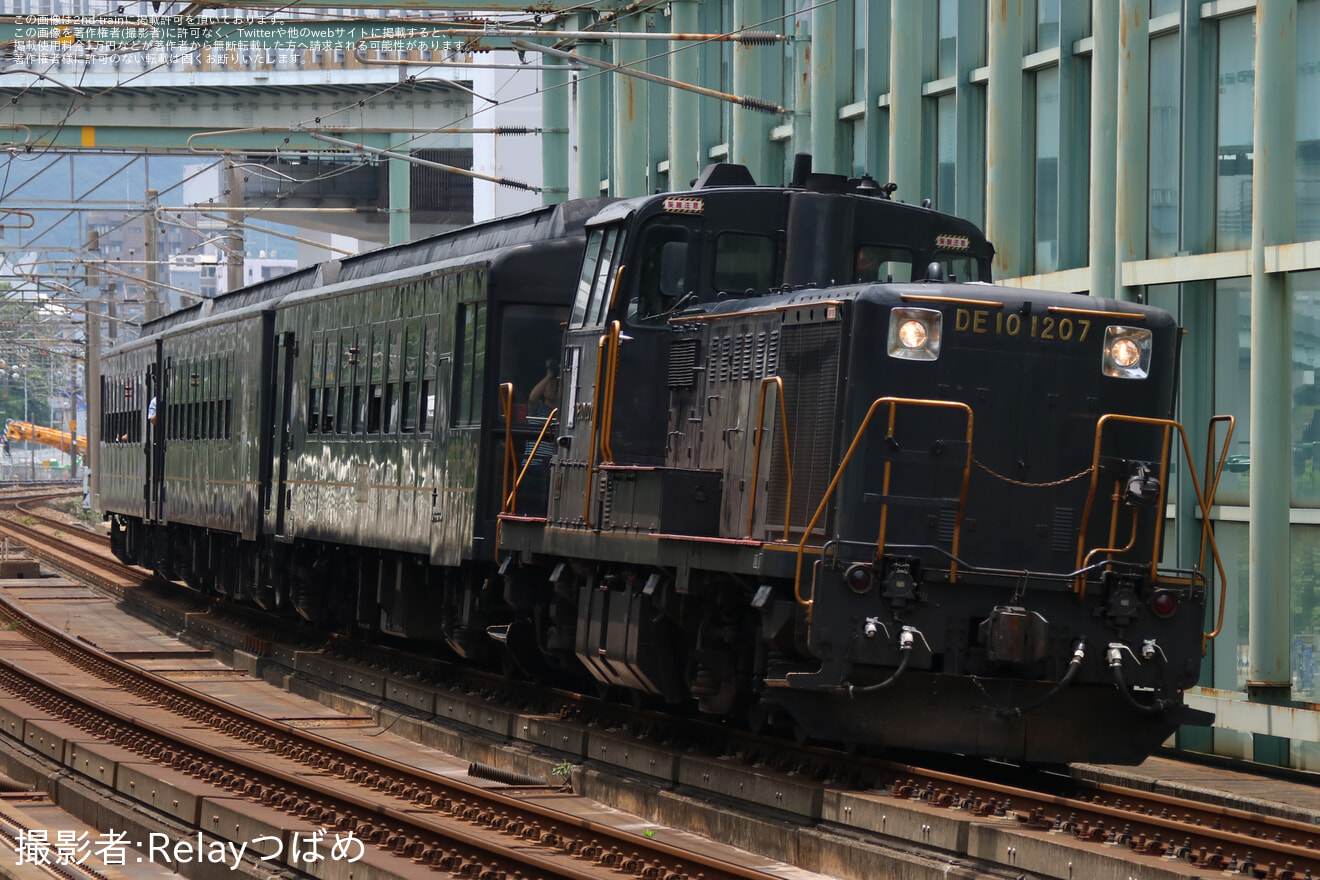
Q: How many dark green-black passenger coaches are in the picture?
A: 3